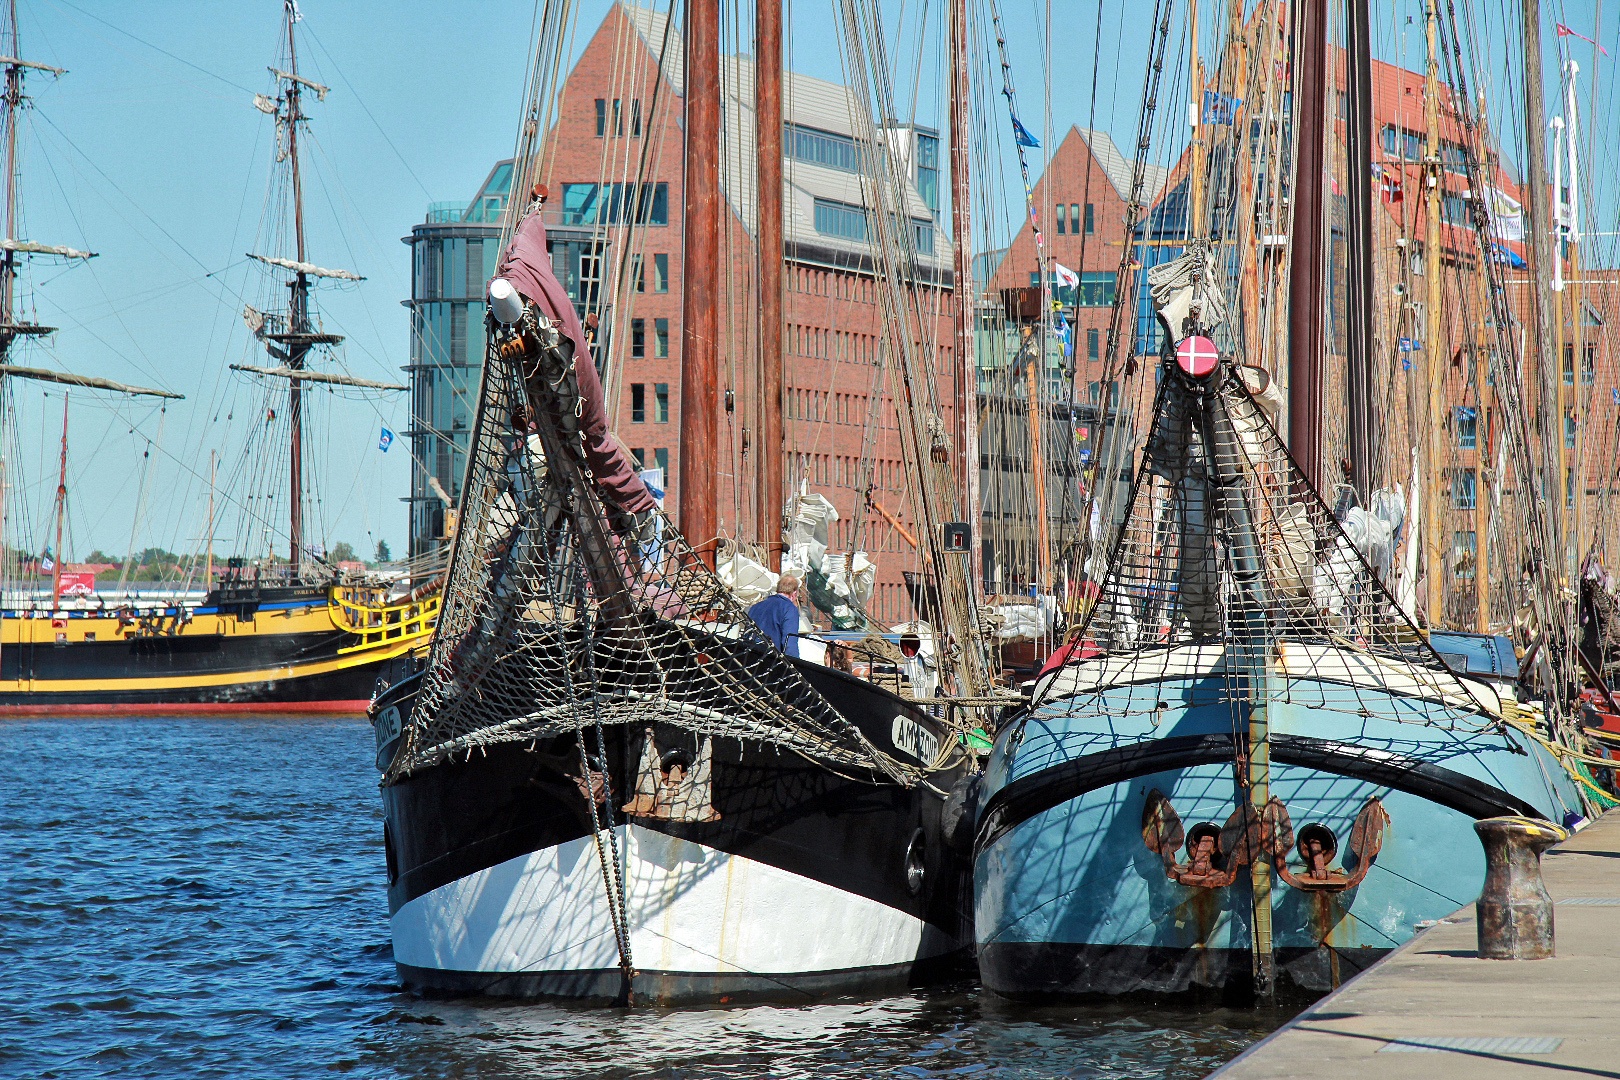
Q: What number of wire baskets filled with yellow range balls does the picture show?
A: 0